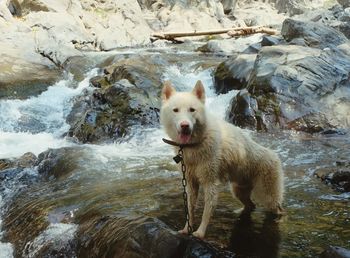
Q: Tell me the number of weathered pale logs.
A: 1